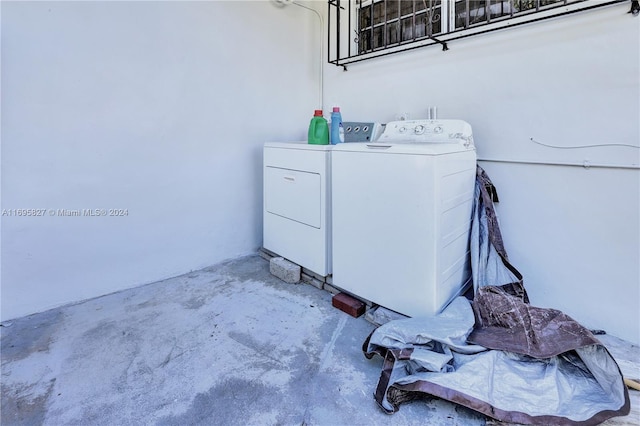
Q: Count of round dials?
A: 6